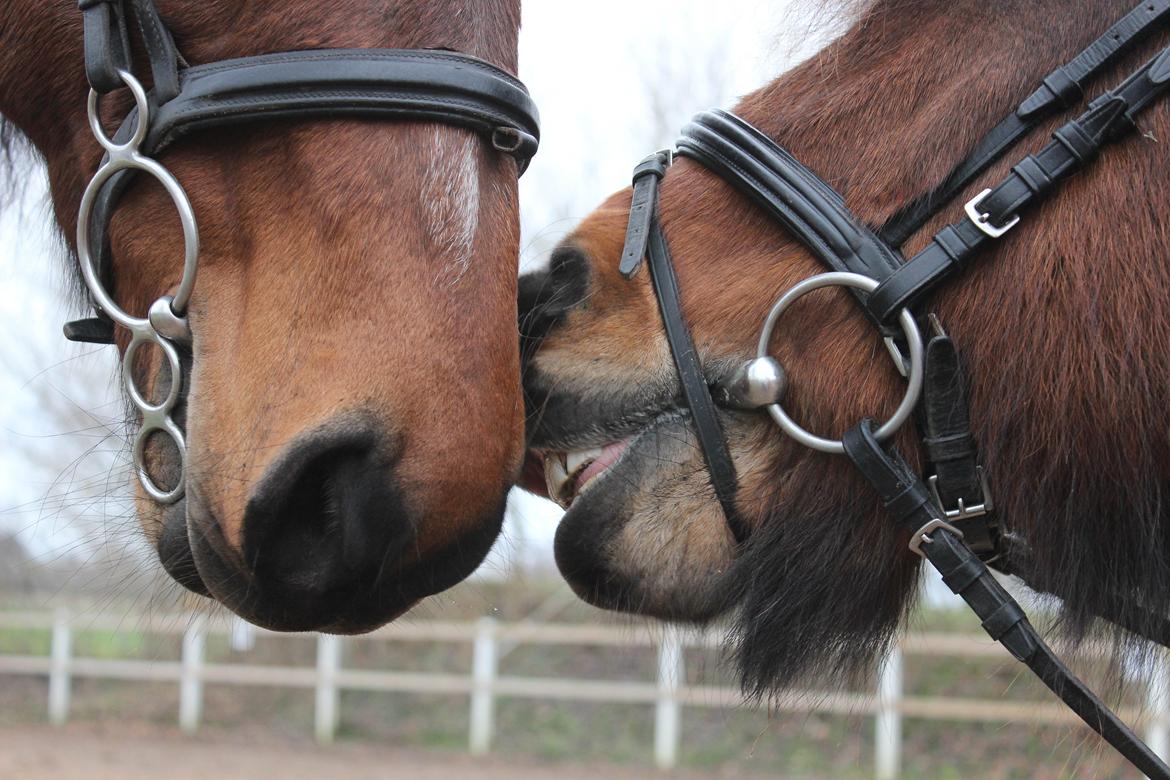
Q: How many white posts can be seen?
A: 7